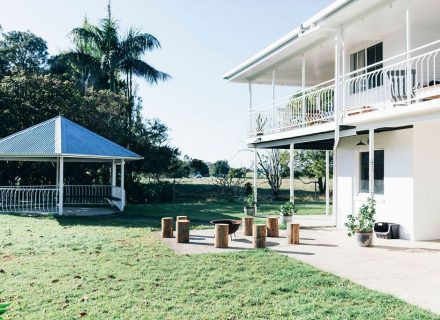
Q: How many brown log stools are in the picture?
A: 8